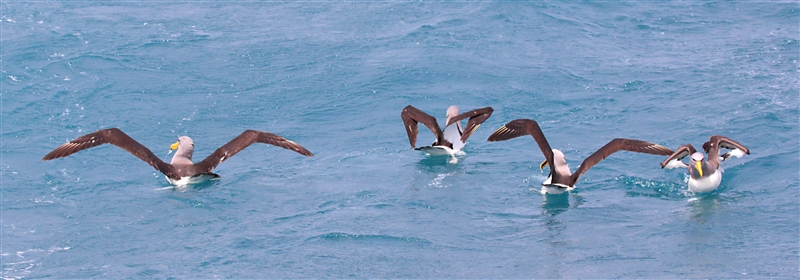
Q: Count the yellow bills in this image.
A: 3